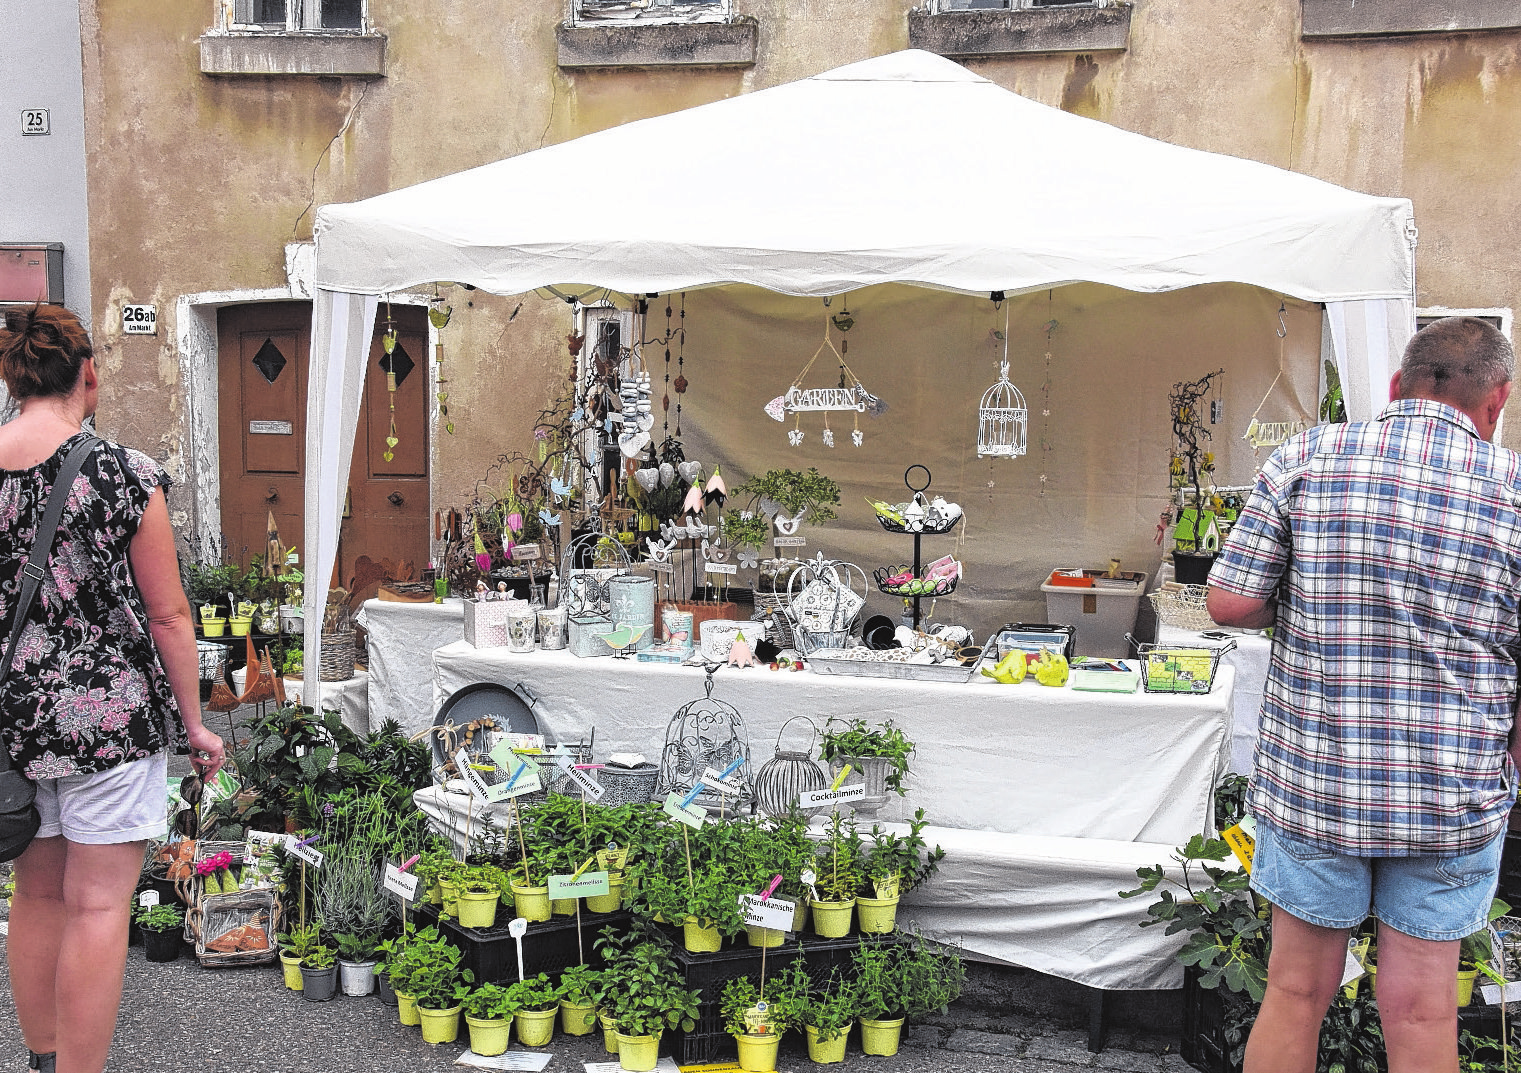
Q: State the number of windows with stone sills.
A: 4